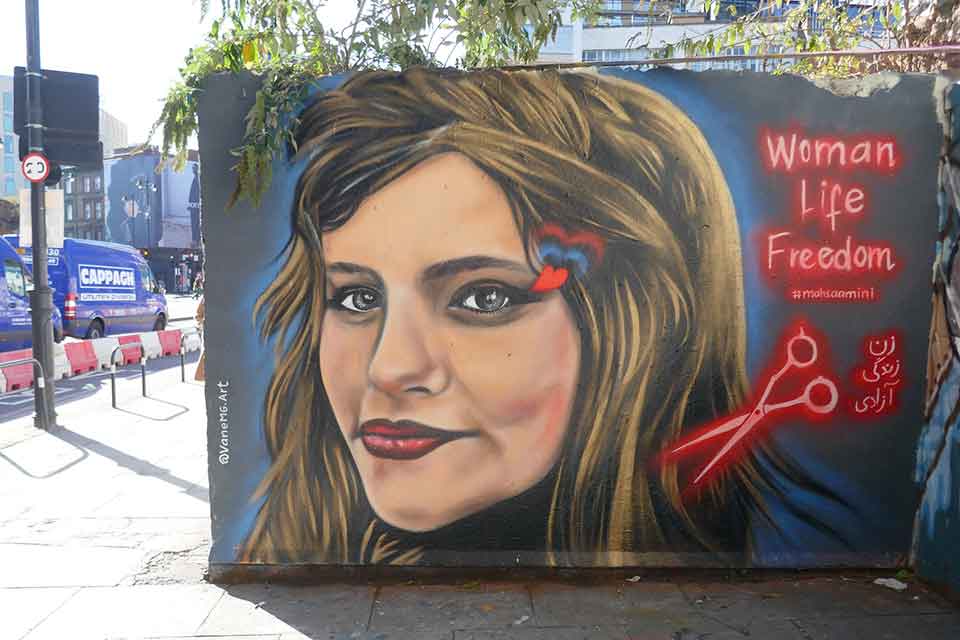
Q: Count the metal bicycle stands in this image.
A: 3